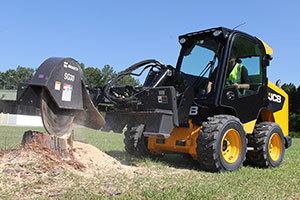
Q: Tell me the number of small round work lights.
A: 2